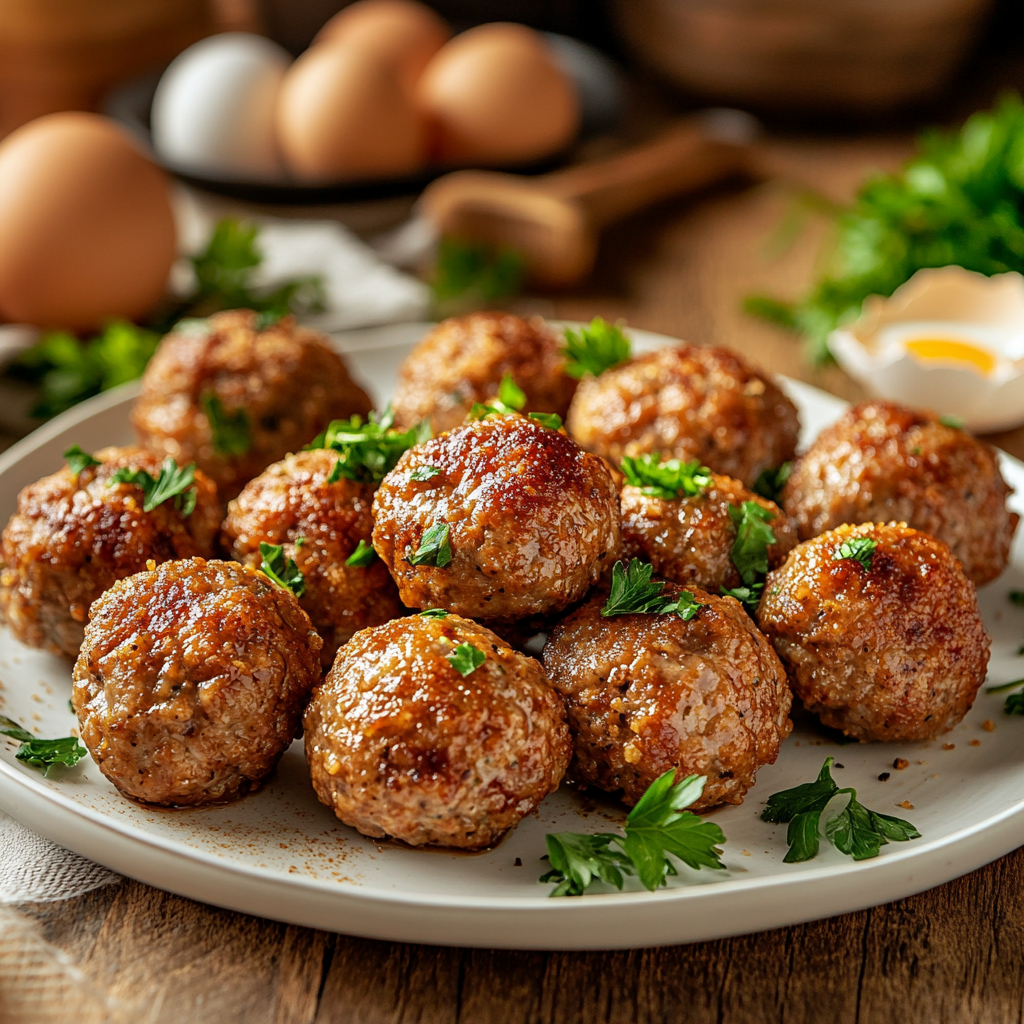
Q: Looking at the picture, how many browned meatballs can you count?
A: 12